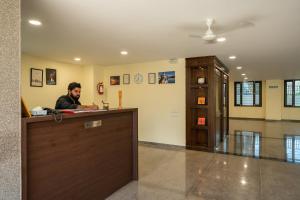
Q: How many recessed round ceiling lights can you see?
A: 8